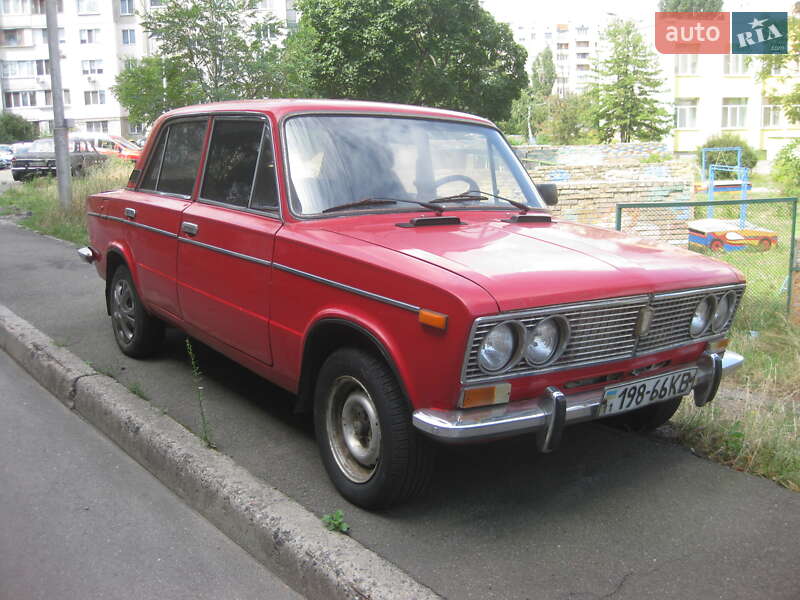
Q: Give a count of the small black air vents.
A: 2